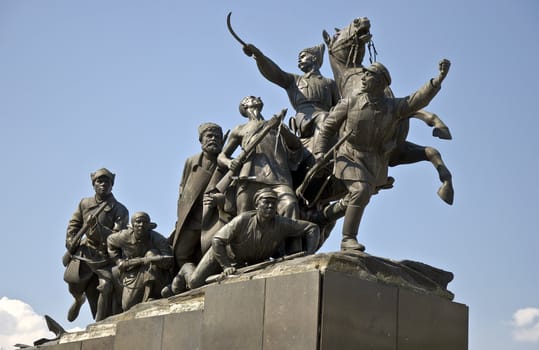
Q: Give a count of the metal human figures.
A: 7